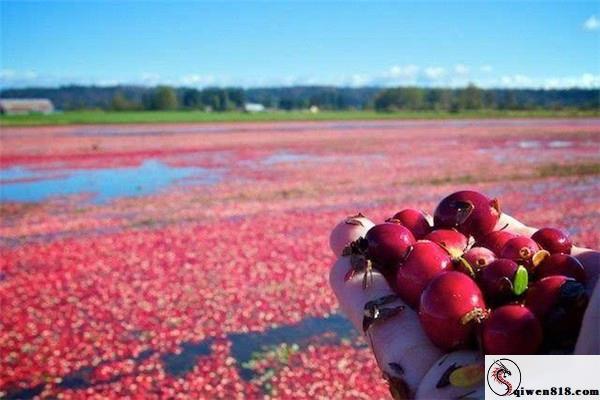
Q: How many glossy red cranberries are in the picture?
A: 14